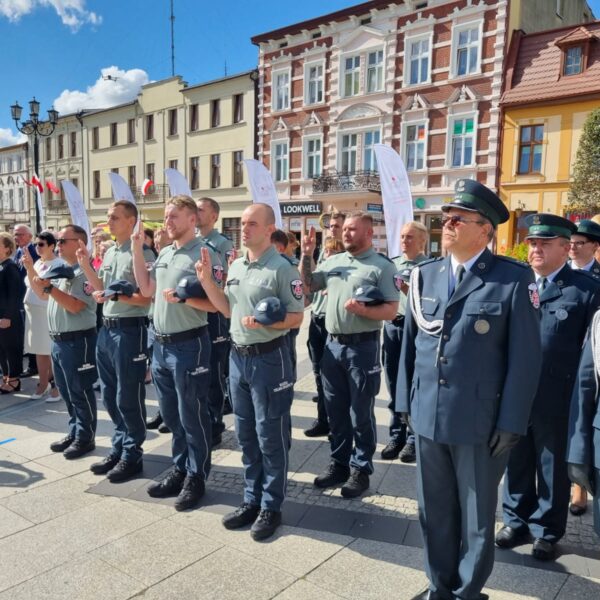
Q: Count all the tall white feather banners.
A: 5